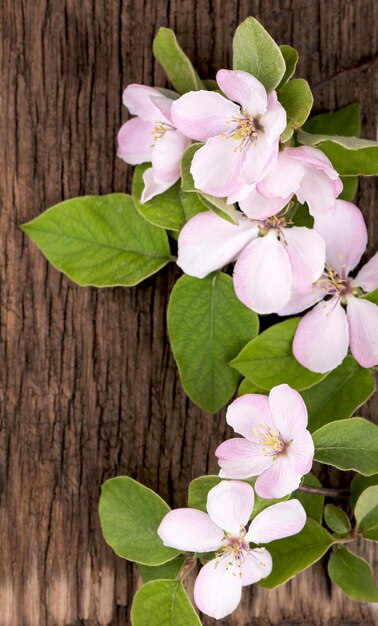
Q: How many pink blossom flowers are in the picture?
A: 7